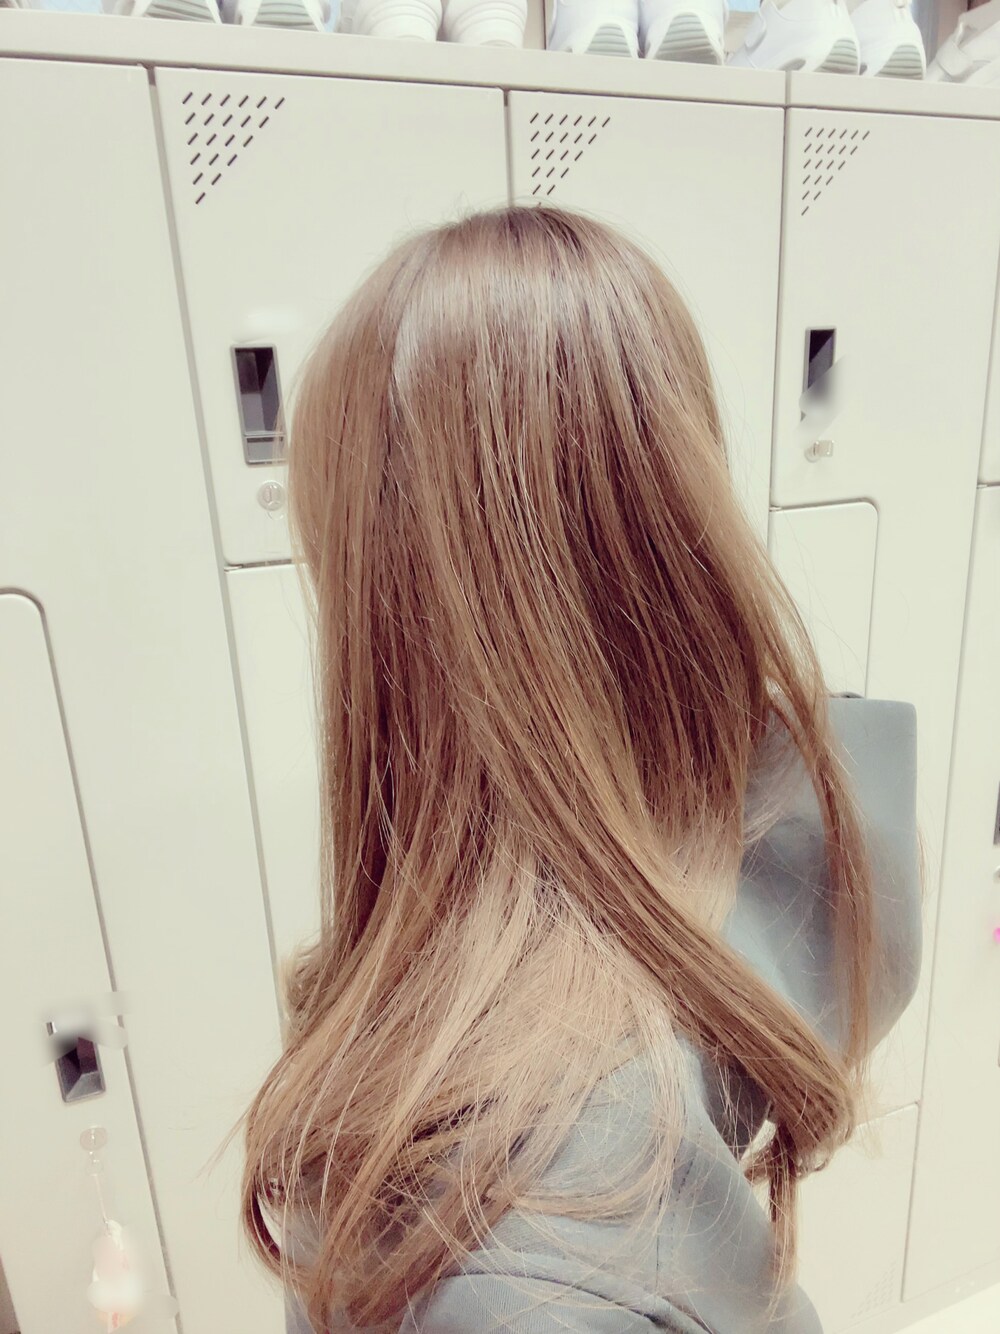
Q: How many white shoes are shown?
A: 9